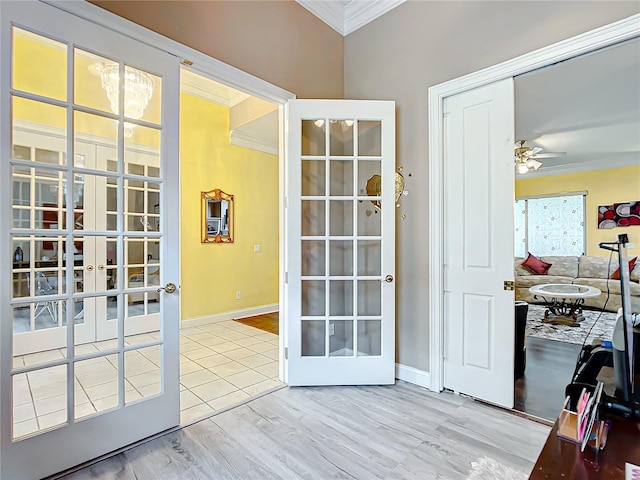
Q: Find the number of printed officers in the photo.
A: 0